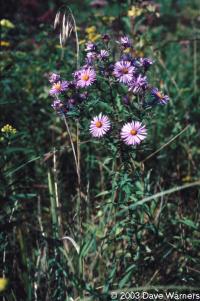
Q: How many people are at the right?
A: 0